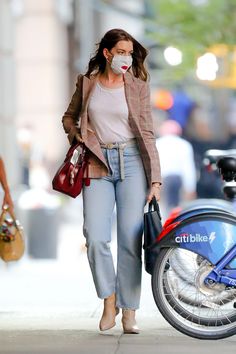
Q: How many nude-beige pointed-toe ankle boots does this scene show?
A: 2